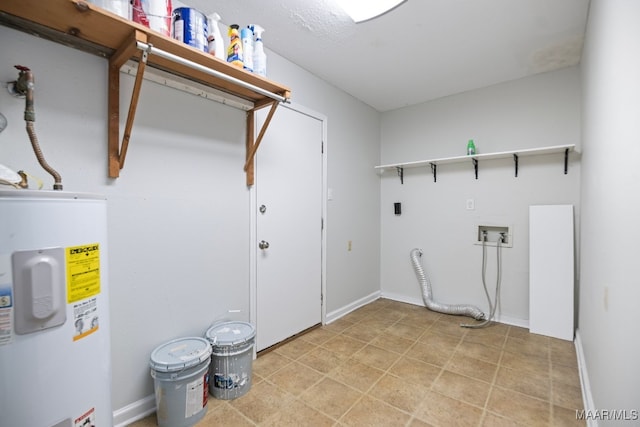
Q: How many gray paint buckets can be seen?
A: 2